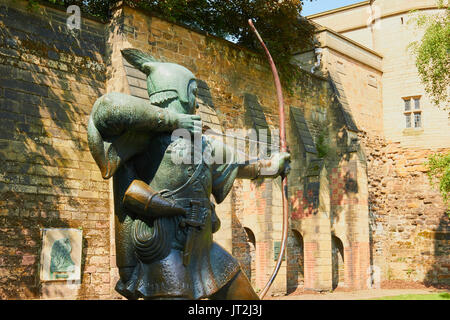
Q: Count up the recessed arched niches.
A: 3